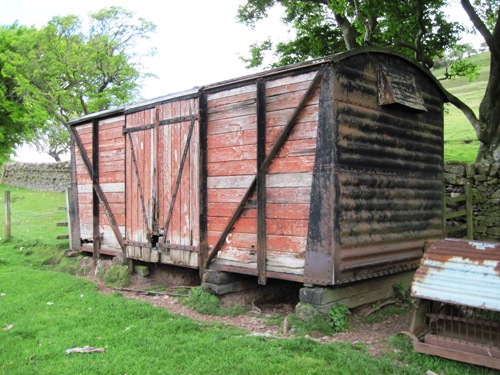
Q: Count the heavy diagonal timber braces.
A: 2